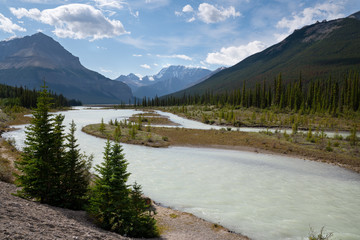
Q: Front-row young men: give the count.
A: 0